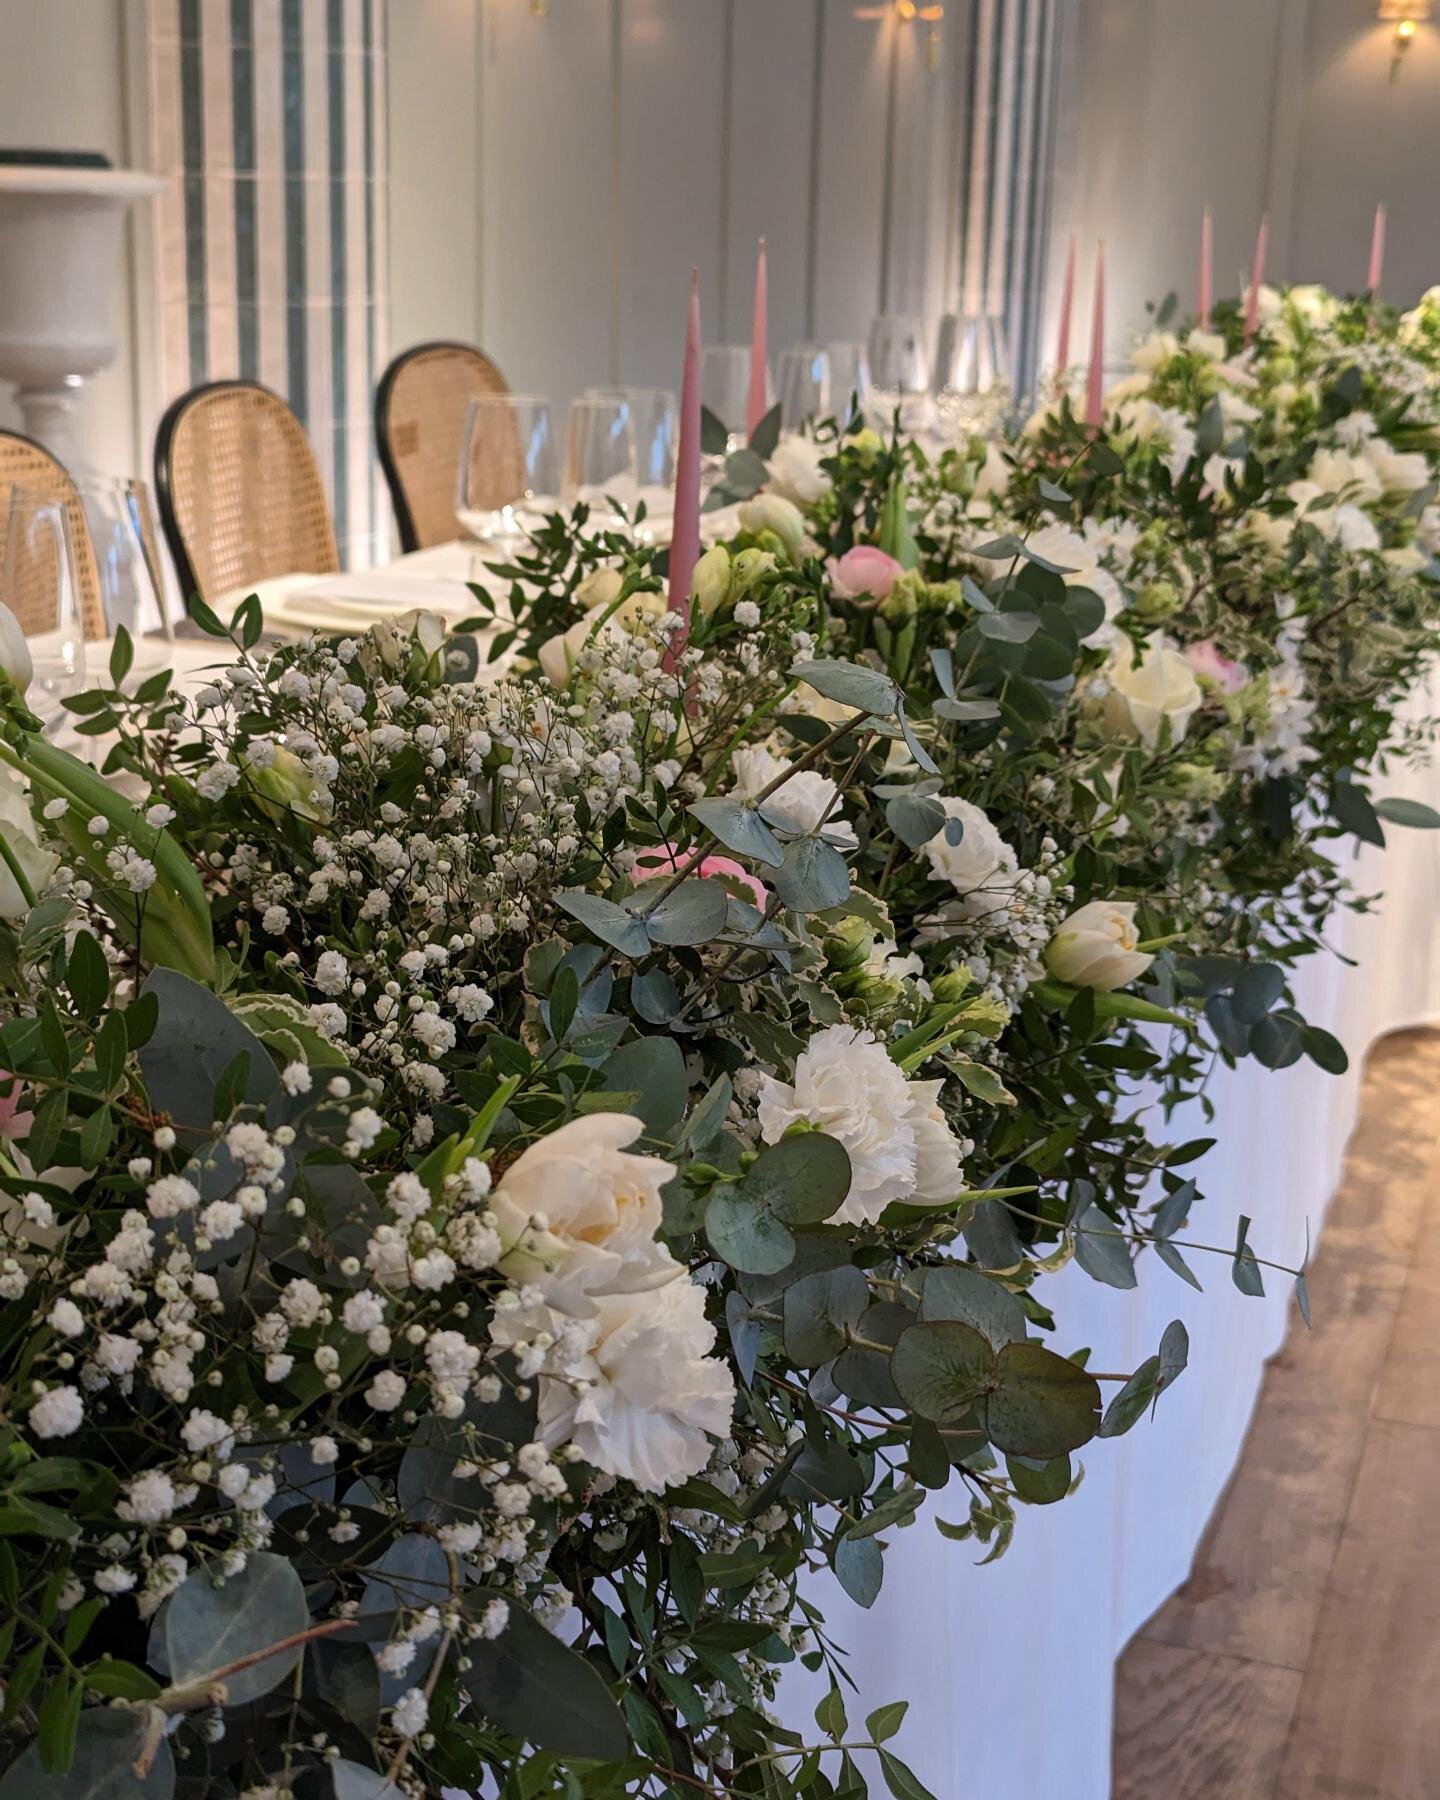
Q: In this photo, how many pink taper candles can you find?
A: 7